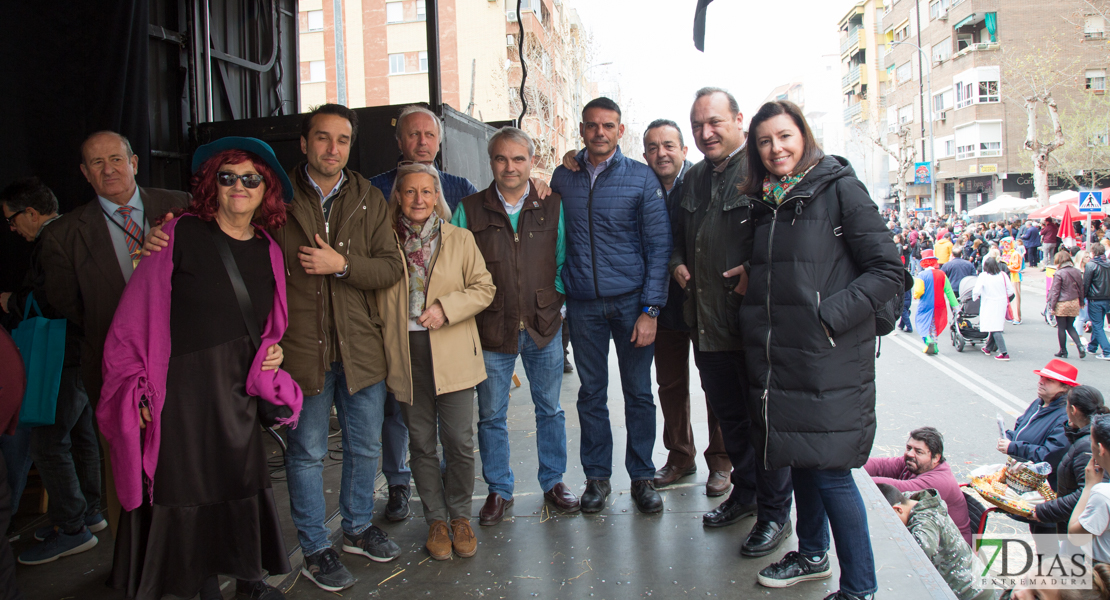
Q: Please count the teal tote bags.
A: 1